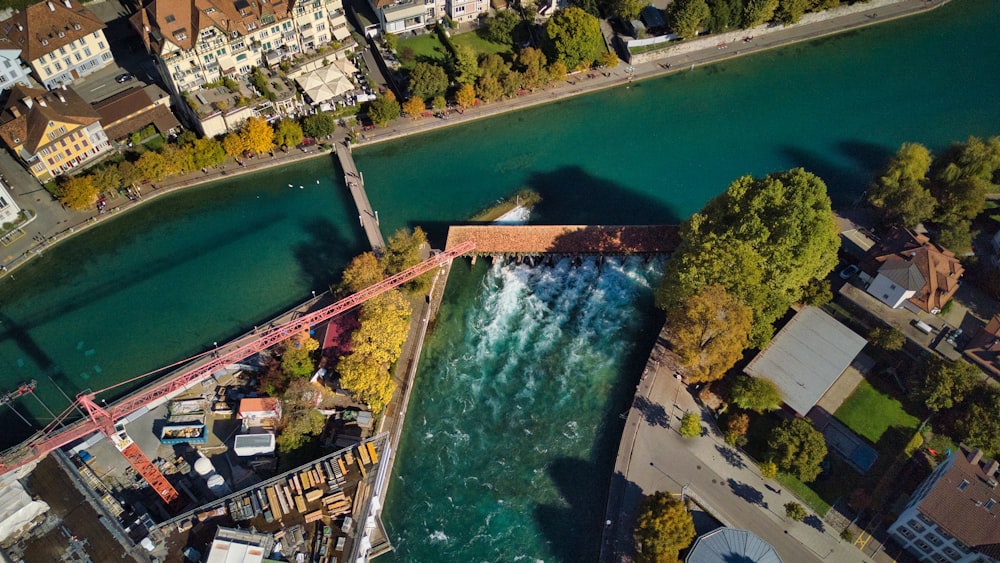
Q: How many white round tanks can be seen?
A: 2